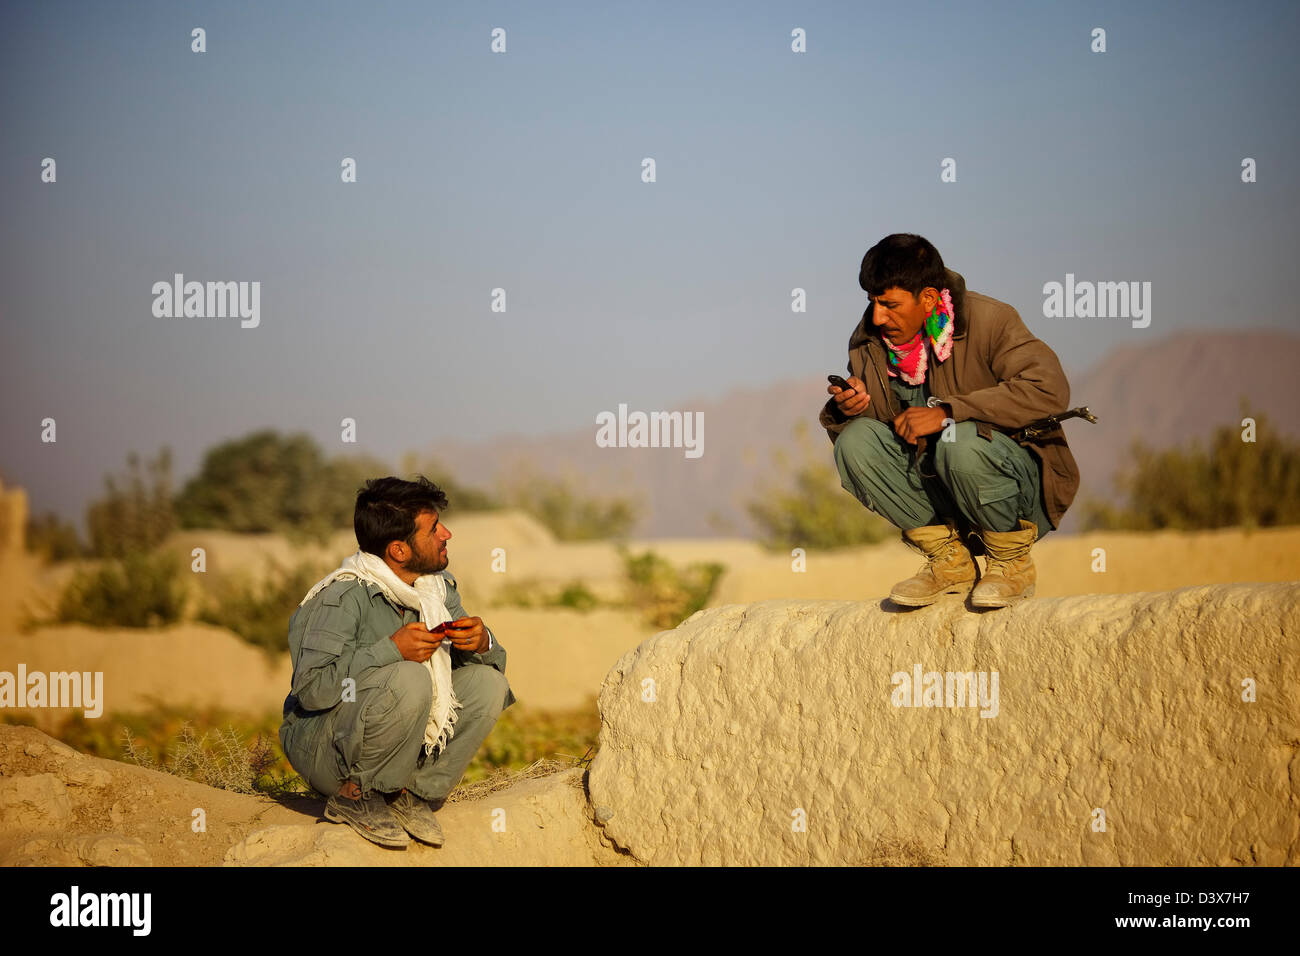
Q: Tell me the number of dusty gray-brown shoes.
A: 2